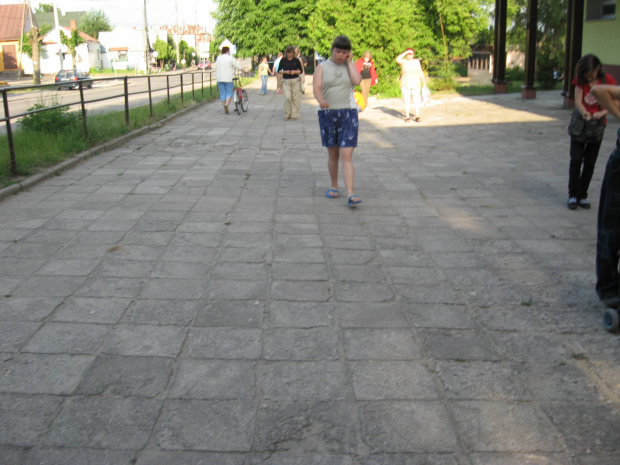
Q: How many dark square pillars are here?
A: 3